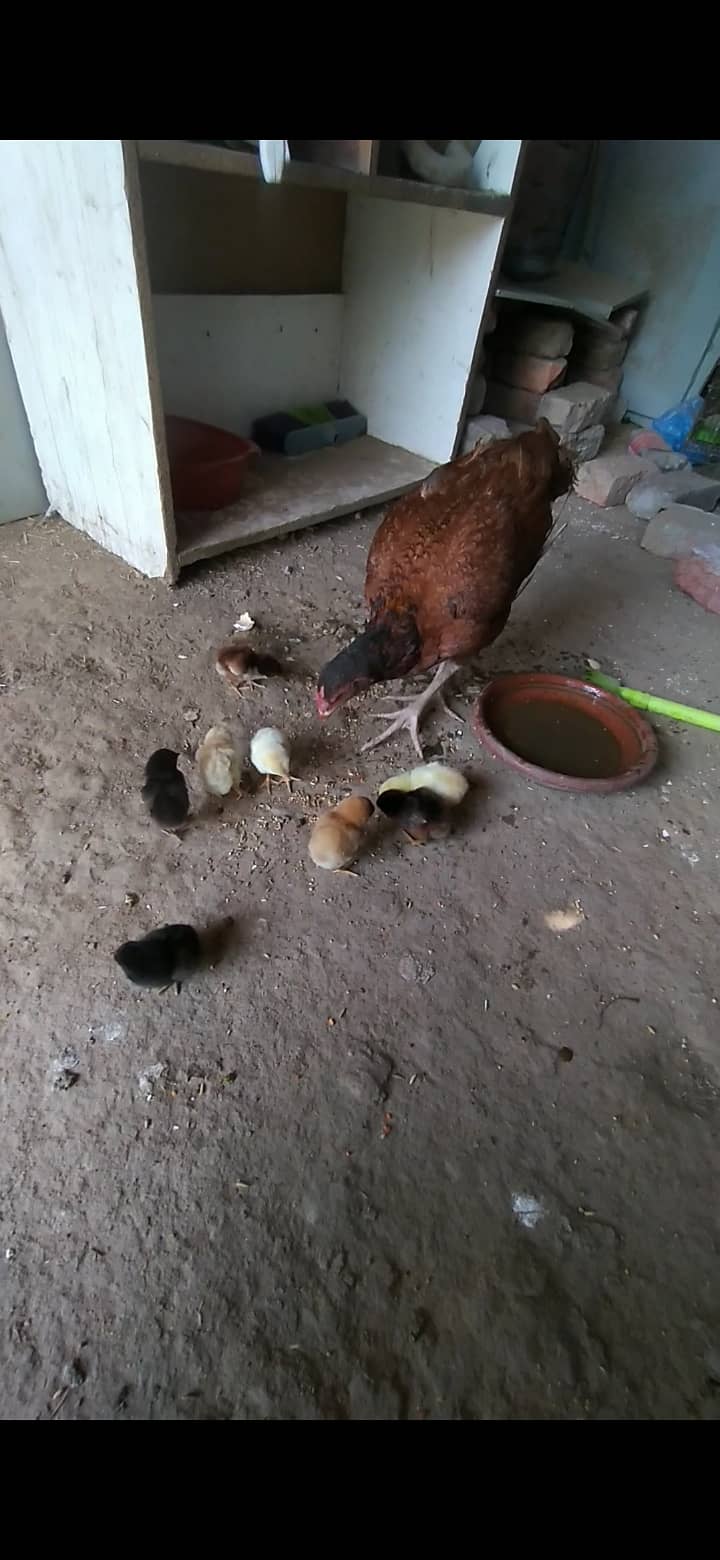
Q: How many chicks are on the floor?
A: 8